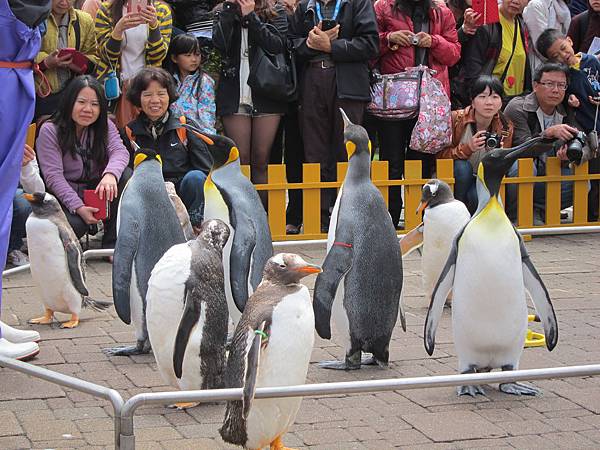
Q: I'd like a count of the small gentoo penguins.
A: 4